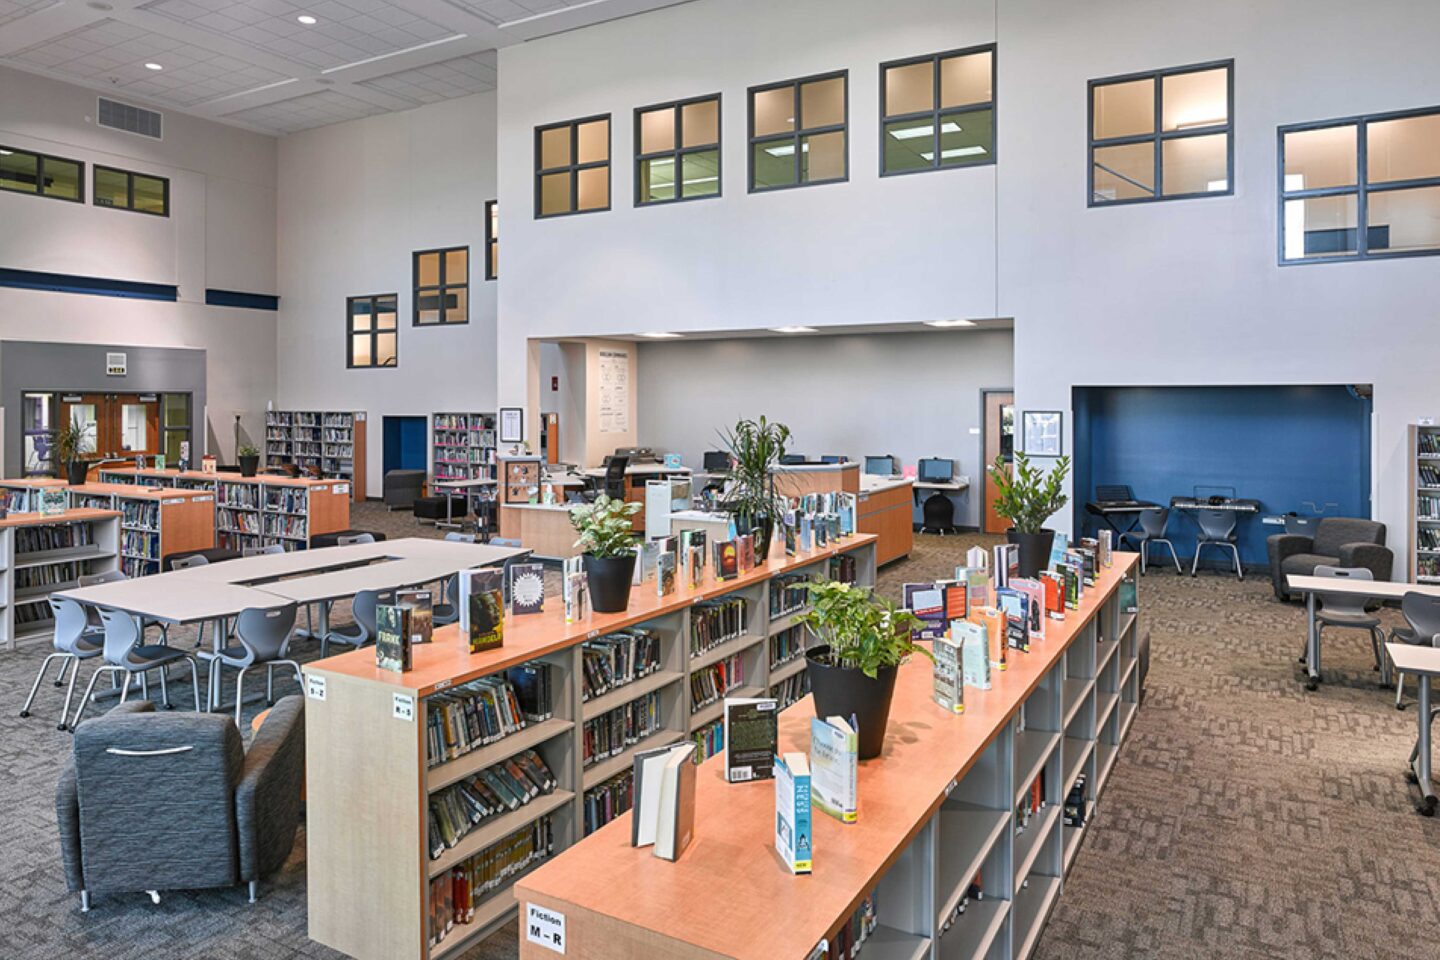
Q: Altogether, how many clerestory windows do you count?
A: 11